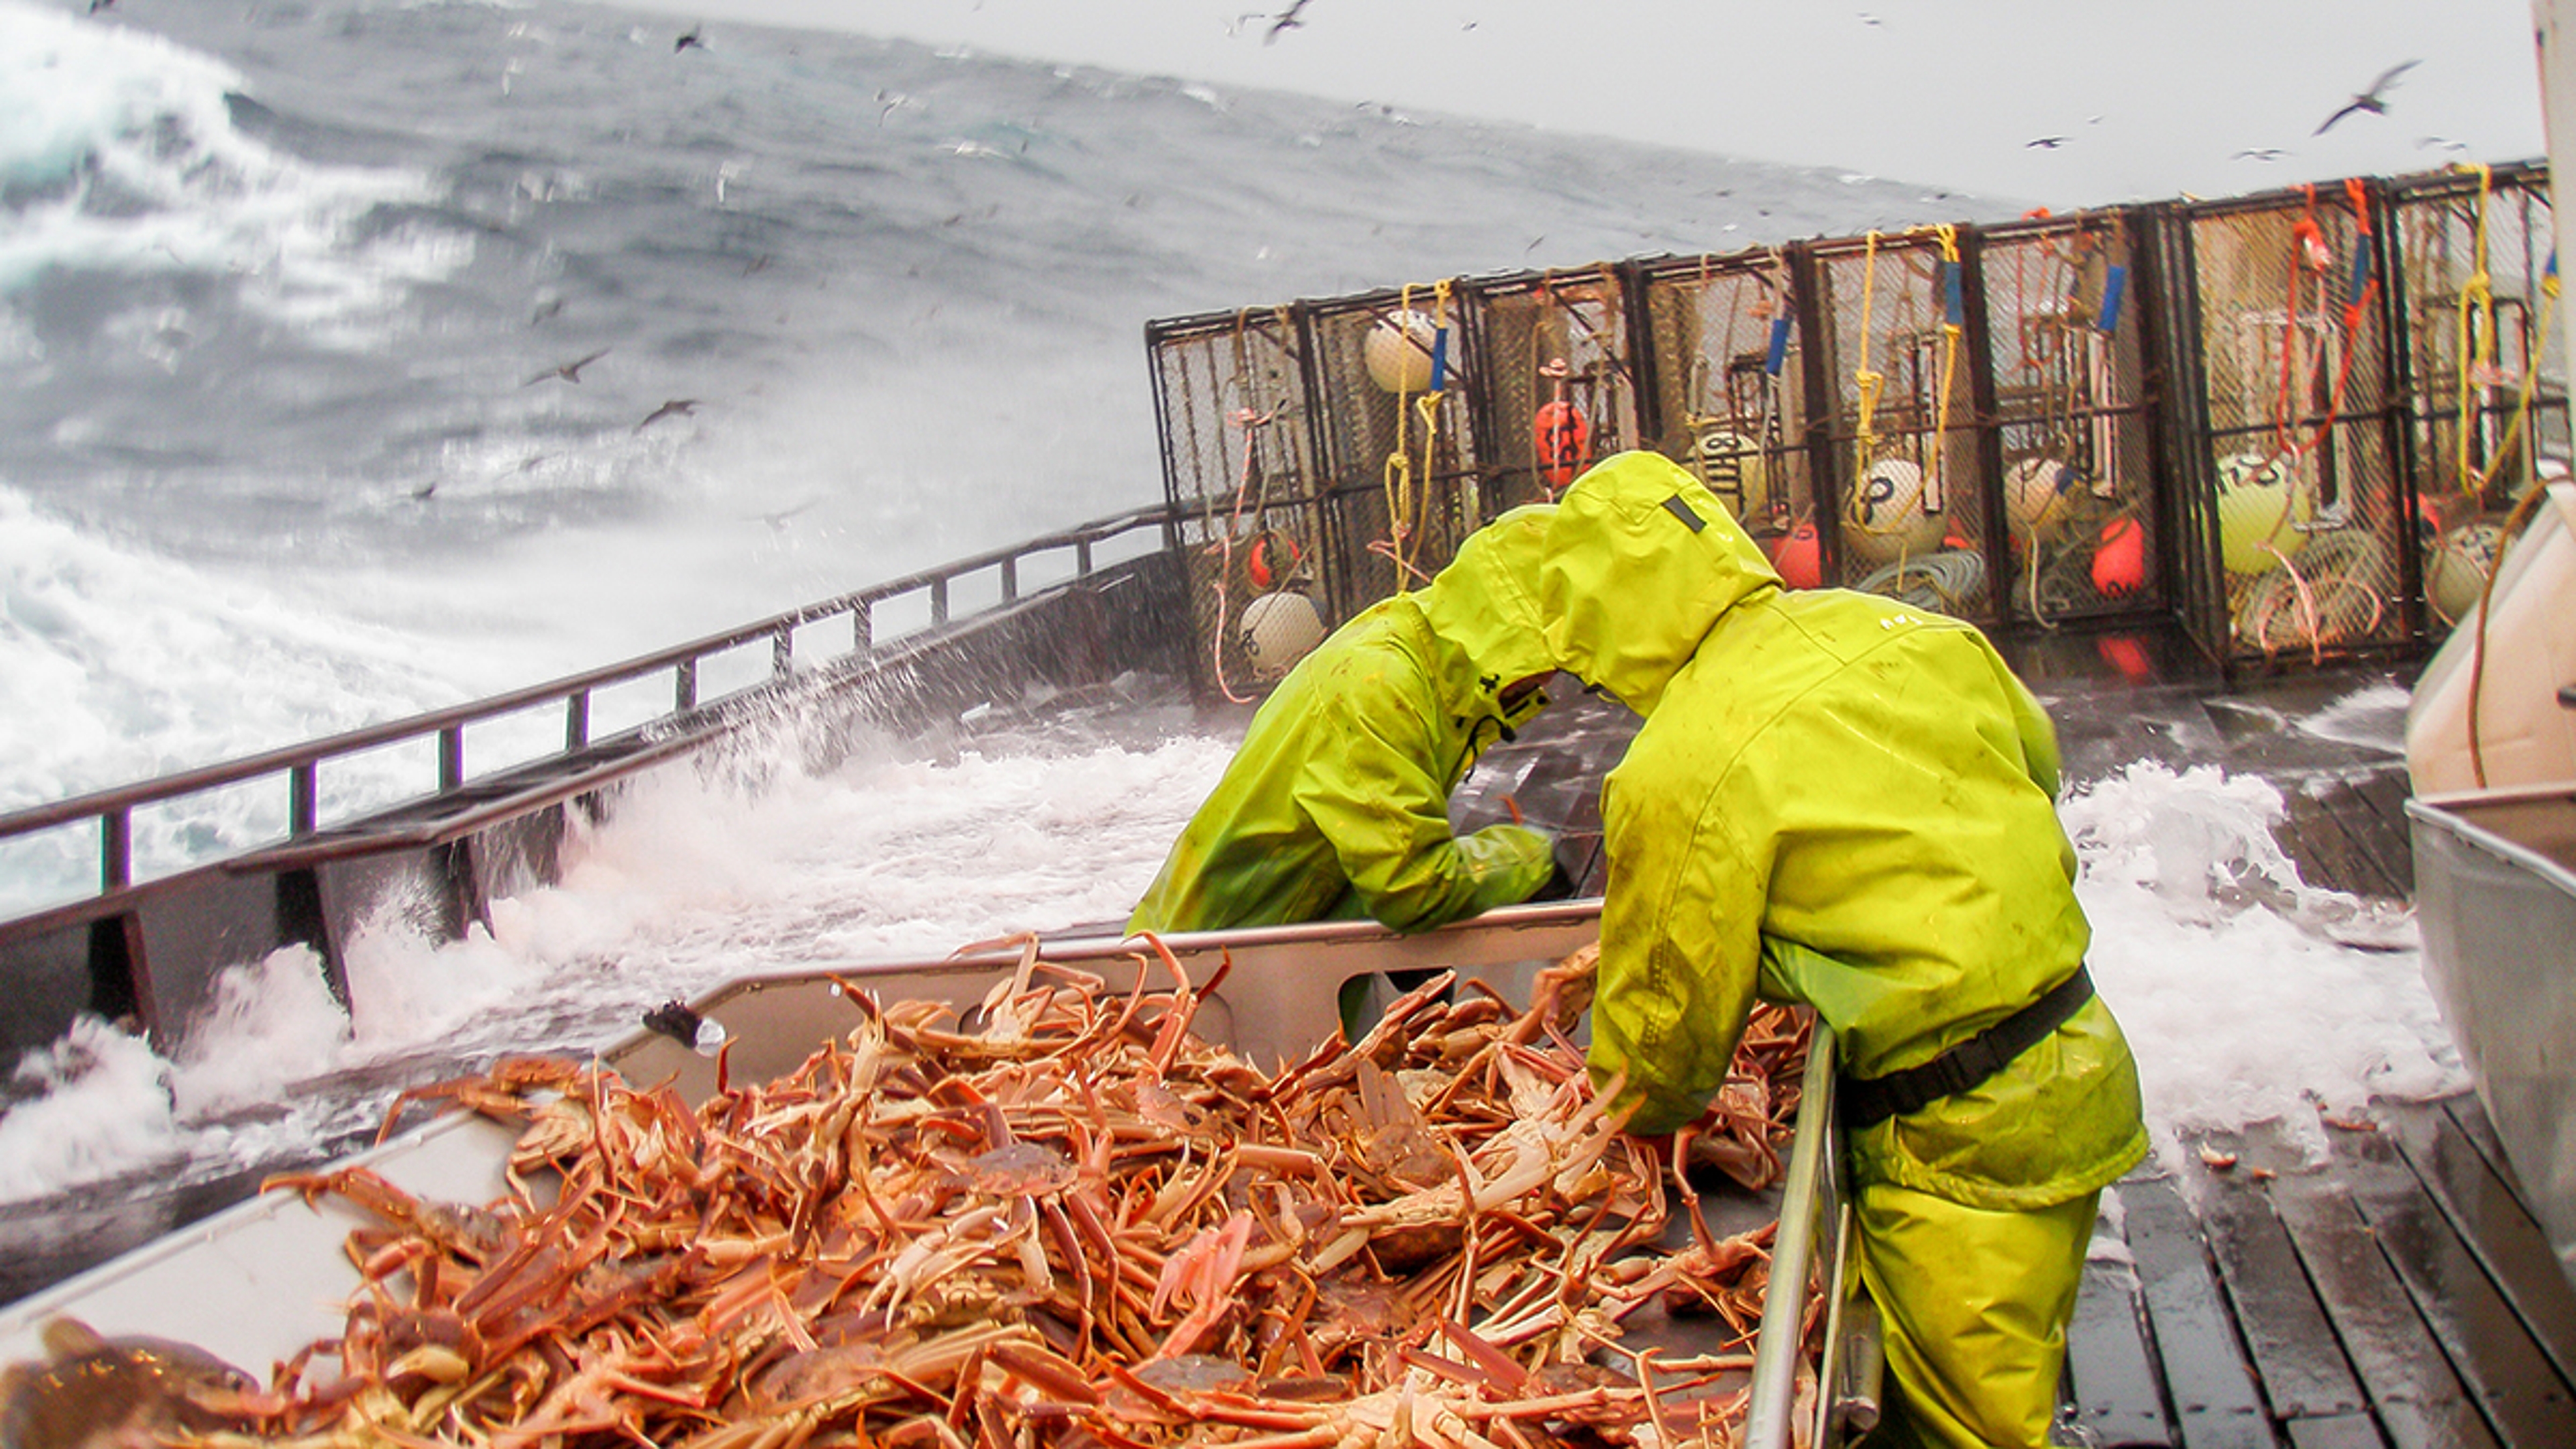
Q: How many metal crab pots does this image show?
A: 8